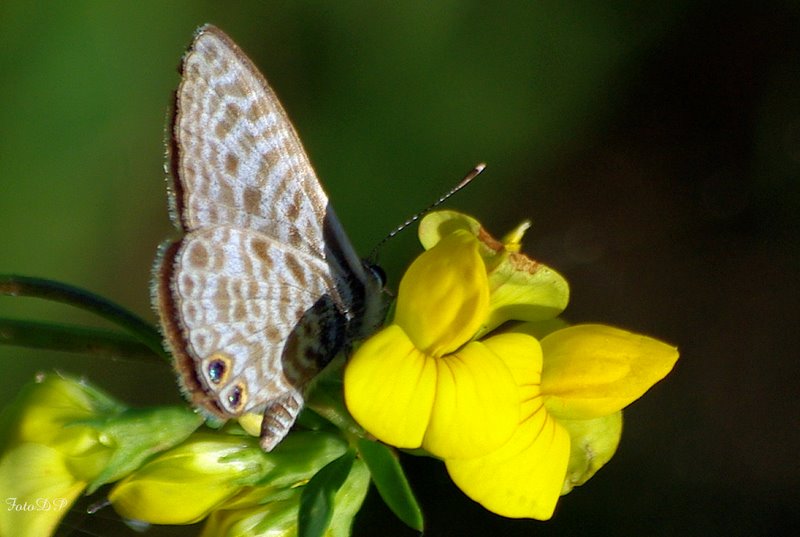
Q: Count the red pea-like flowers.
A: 0